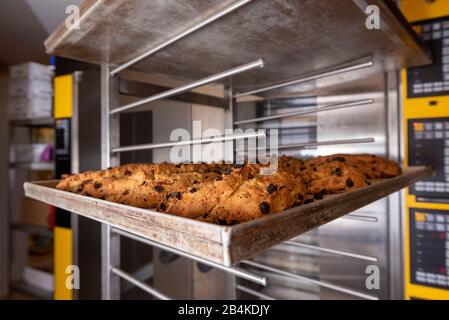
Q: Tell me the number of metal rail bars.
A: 12